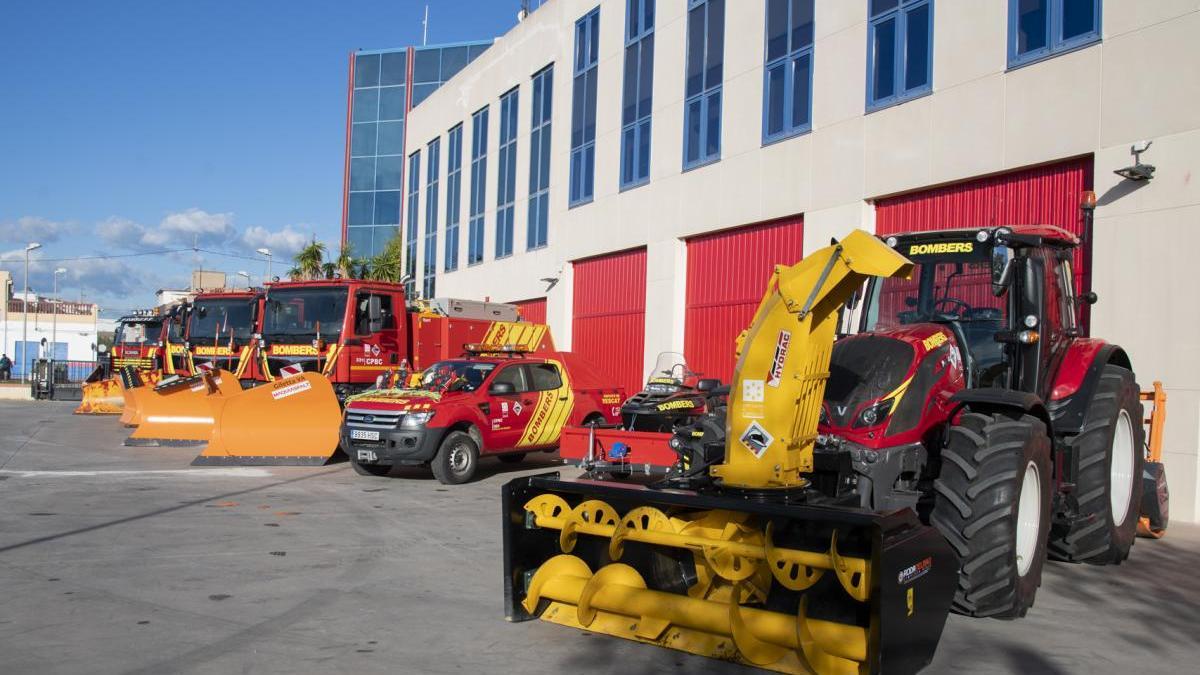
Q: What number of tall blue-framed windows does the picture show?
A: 12